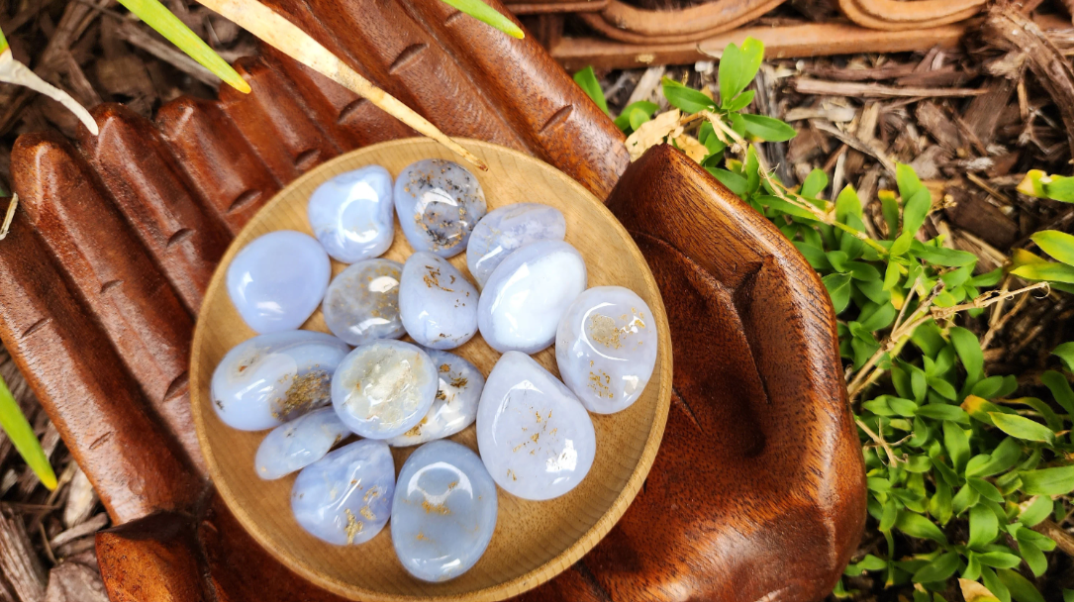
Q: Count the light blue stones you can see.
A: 15